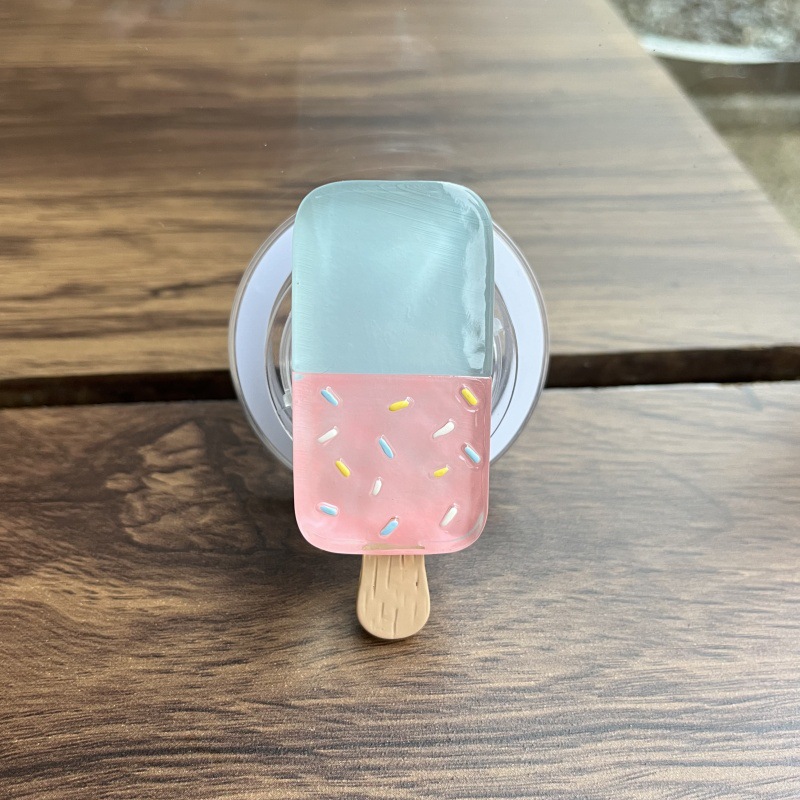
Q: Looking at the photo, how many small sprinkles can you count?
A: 13